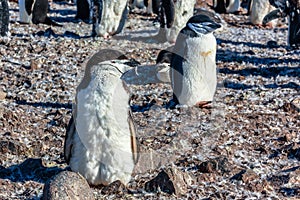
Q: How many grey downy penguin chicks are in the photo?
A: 0